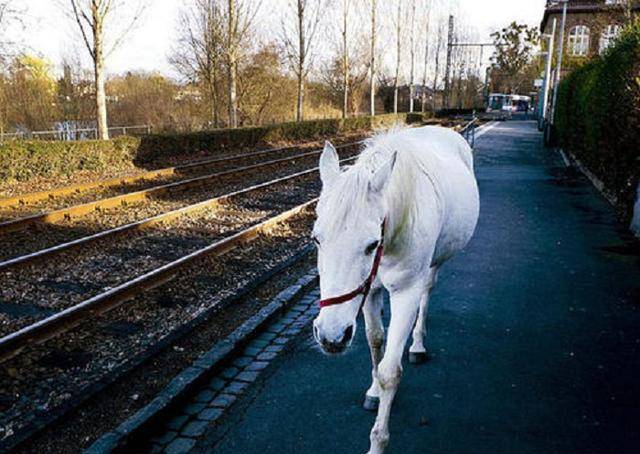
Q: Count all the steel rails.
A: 4